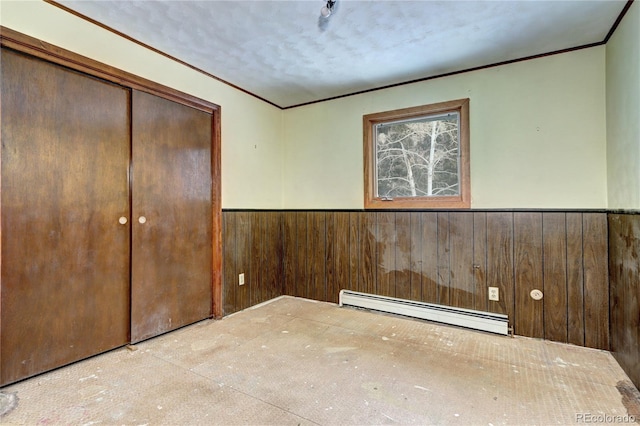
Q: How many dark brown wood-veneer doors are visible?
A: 2